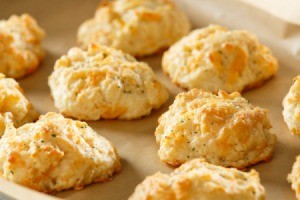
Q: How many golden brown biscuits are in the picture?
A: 10